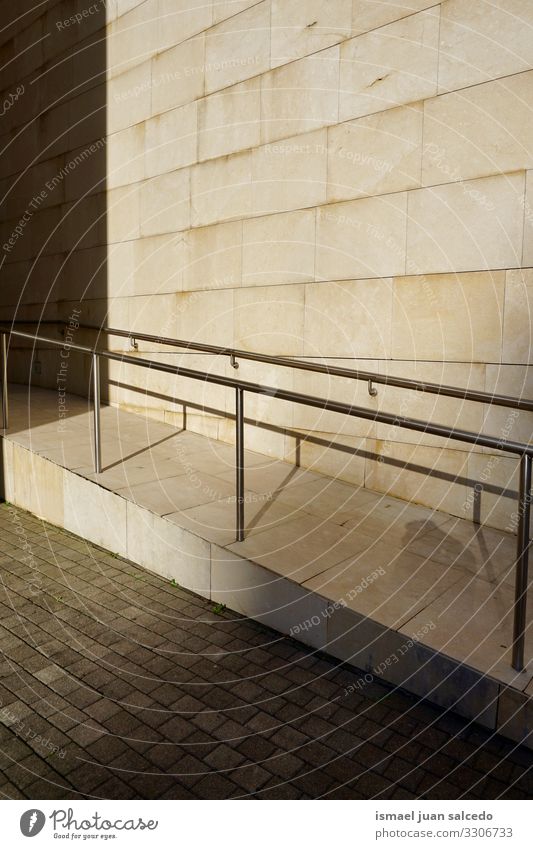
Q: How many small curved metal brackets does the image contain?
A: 3